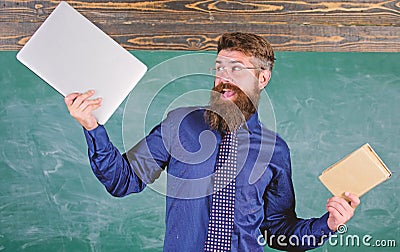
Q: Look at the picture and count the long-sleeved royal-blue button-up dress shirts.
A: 1